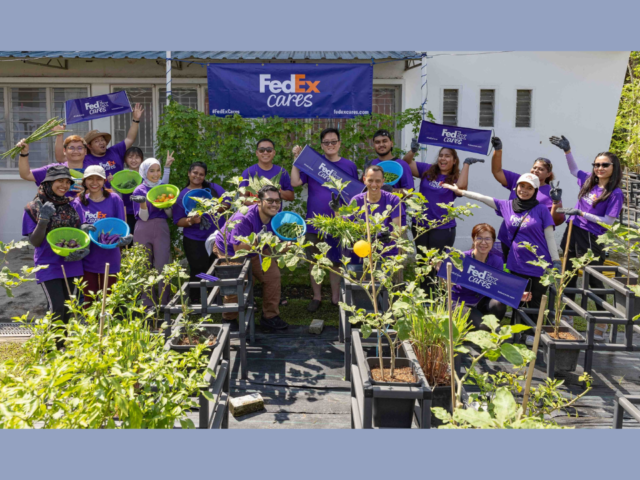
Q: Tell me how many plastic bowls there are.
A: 7